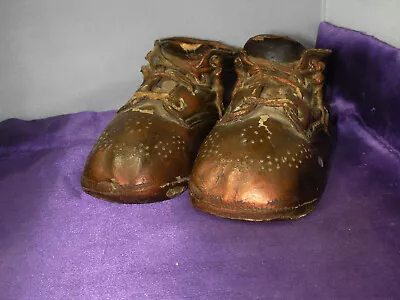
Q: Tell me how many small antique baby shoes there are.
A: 2